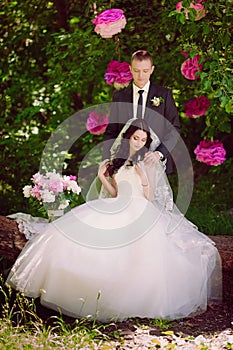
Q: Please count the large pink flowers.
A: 7